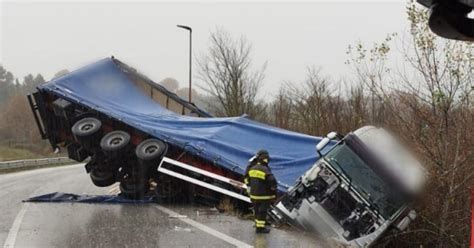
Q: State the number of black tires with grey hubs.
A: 3